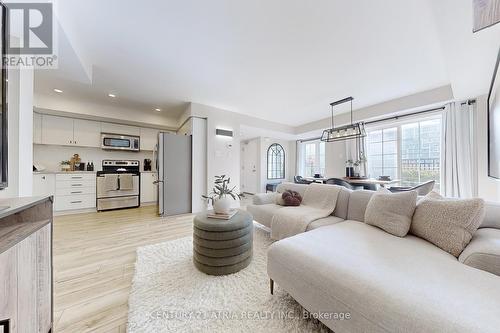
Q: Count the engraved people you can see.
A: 0